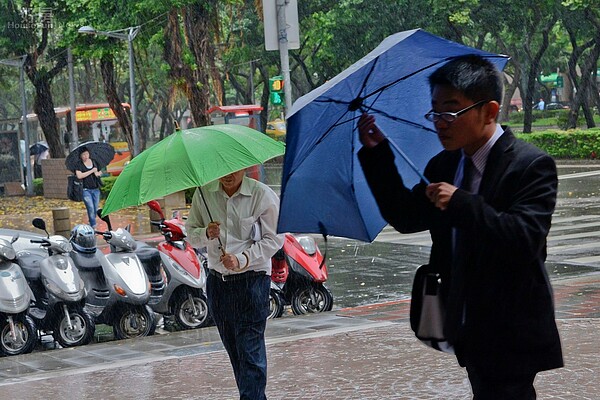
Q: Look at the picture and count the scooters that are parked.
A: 6